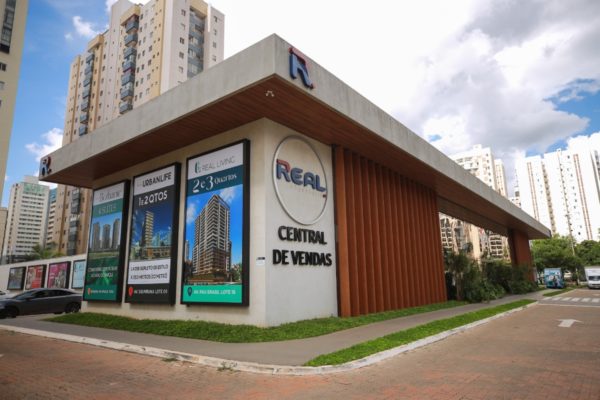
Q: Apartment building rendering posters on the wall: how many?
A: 3